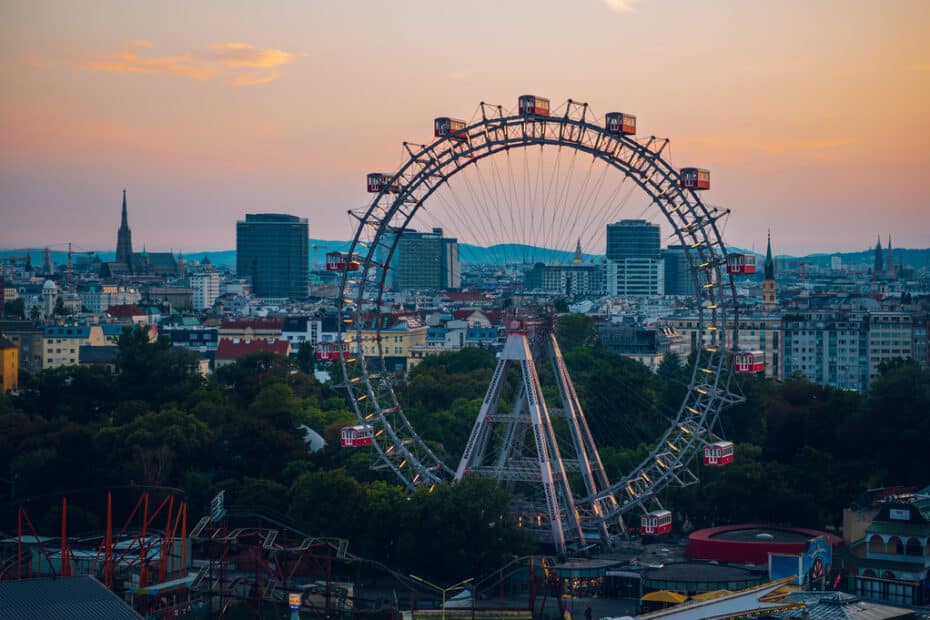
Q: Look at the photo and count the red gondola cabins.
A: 12